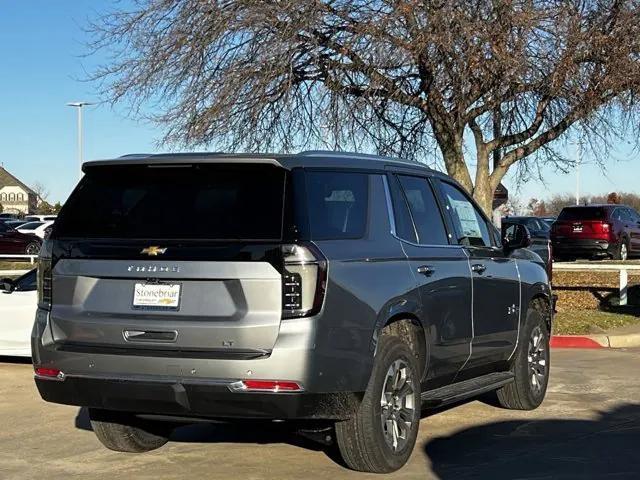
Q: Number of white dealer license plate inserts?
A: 1